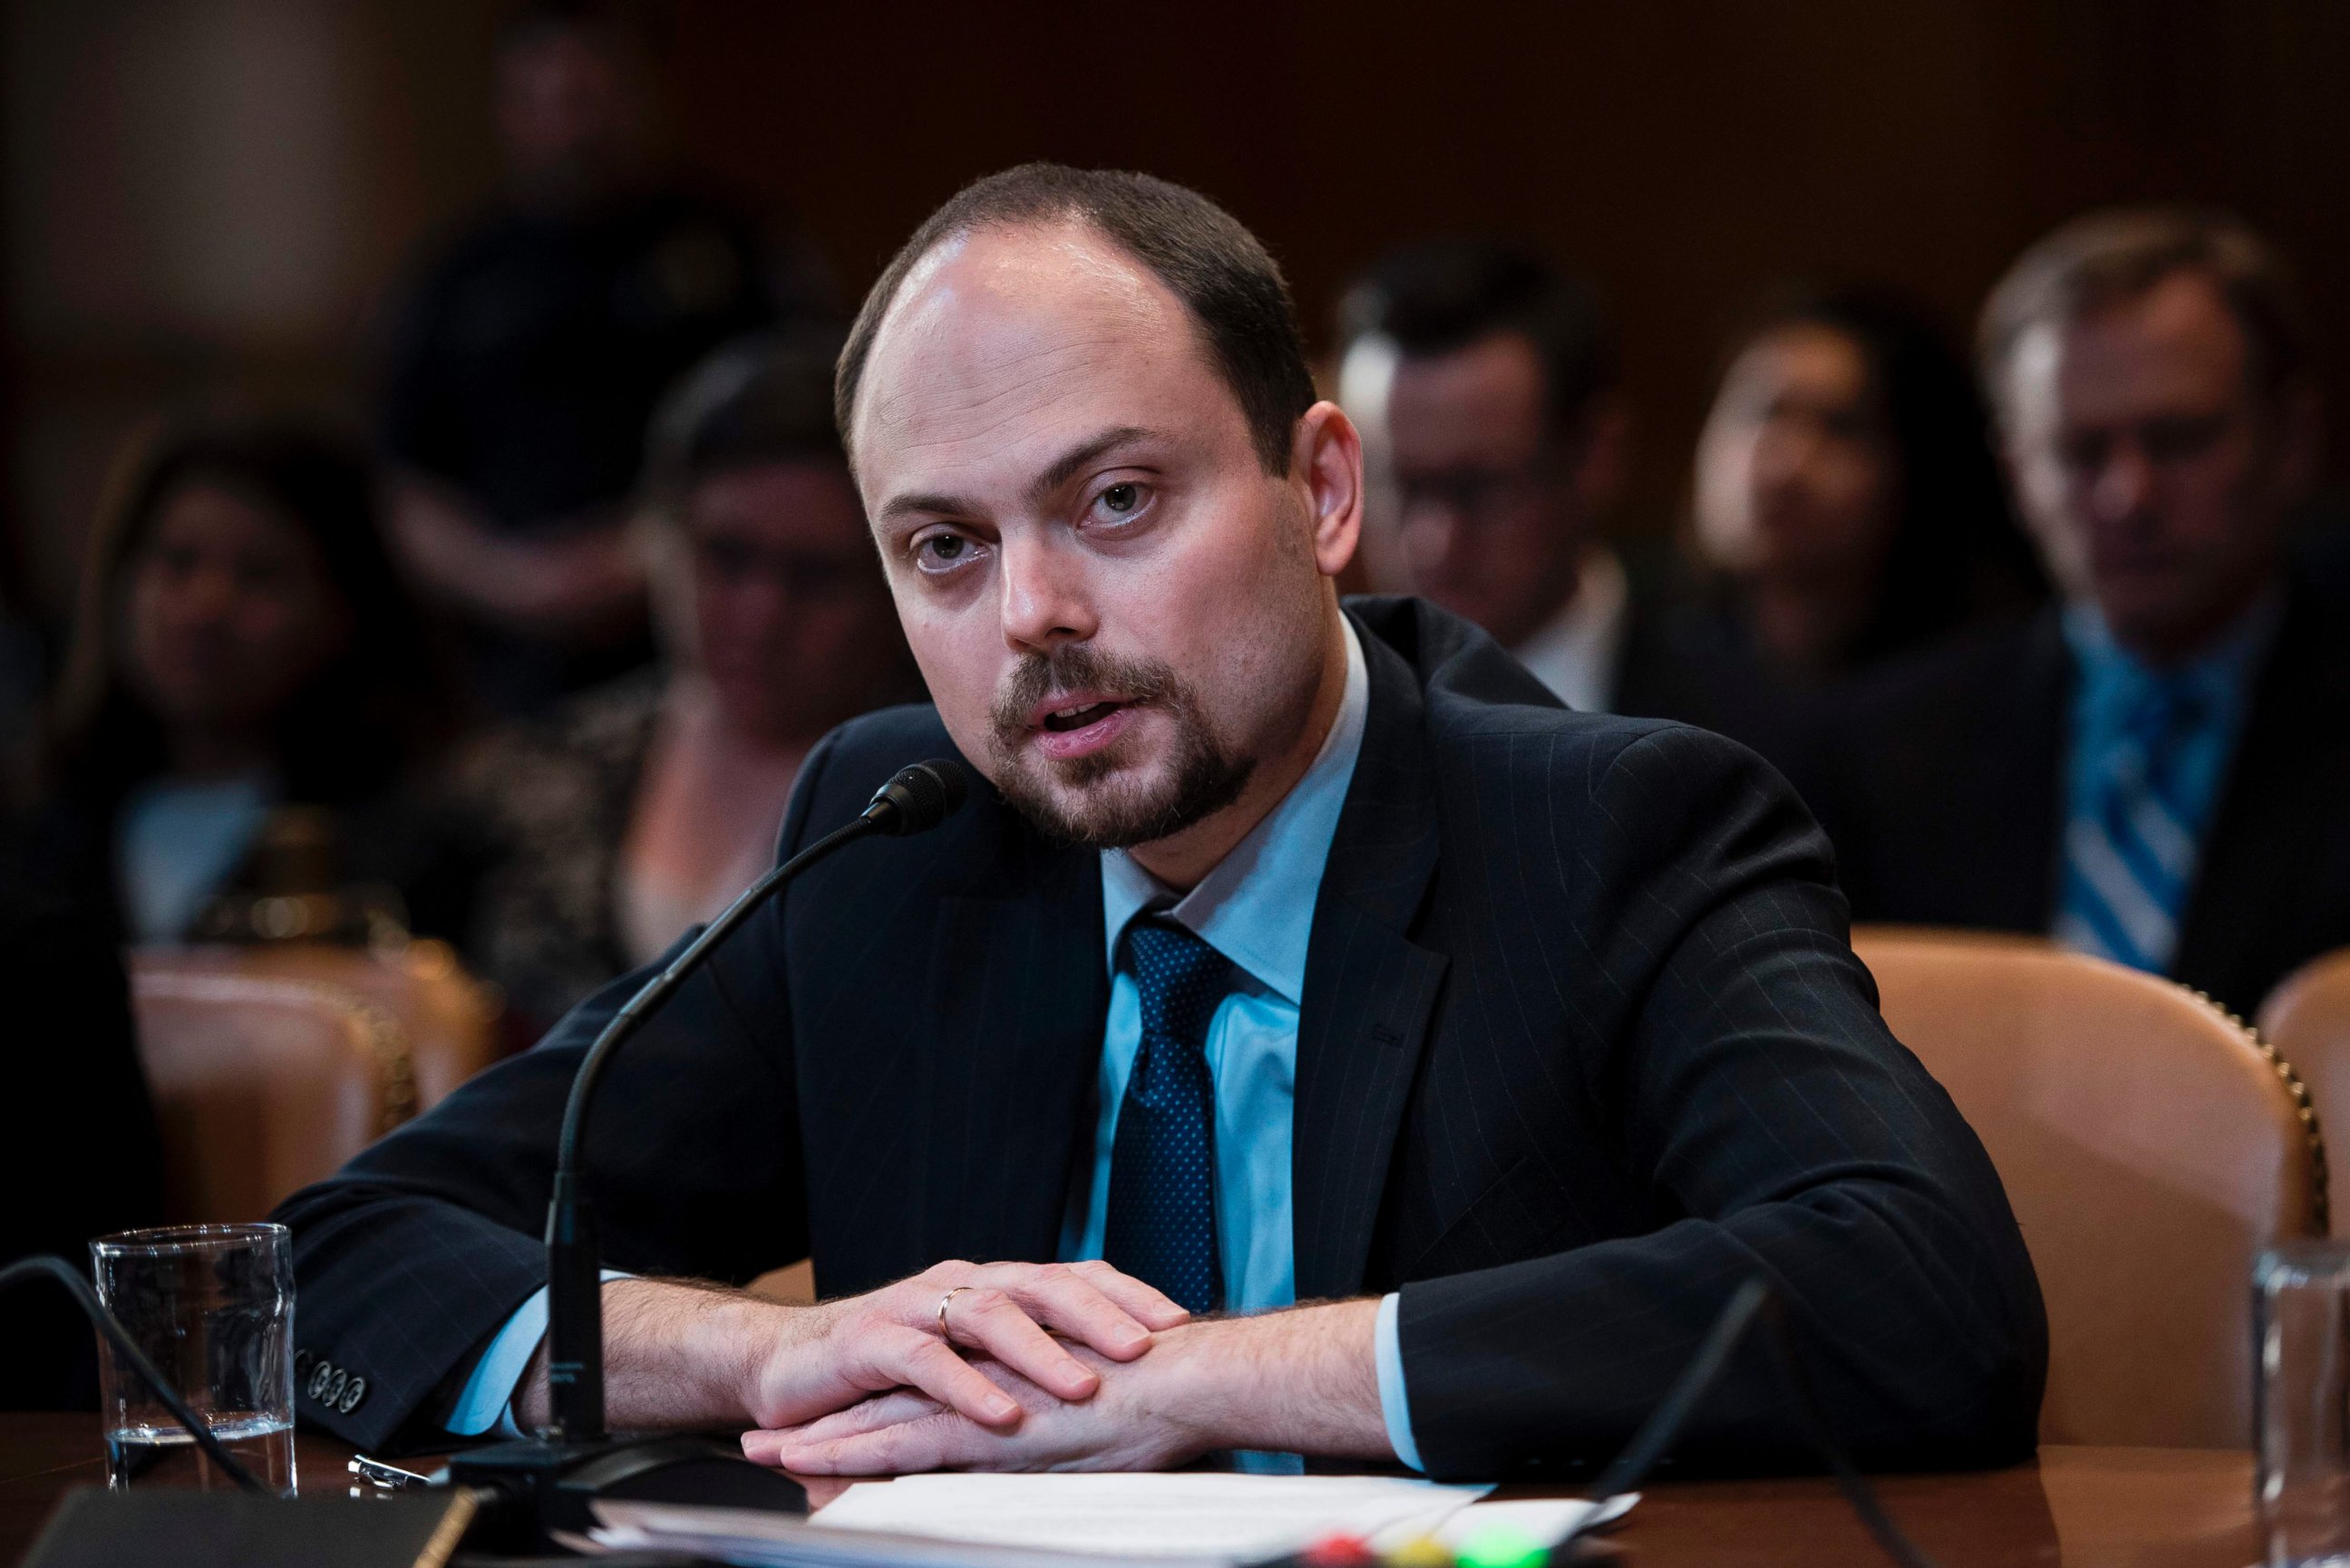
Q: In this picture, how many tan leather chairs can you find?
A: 4